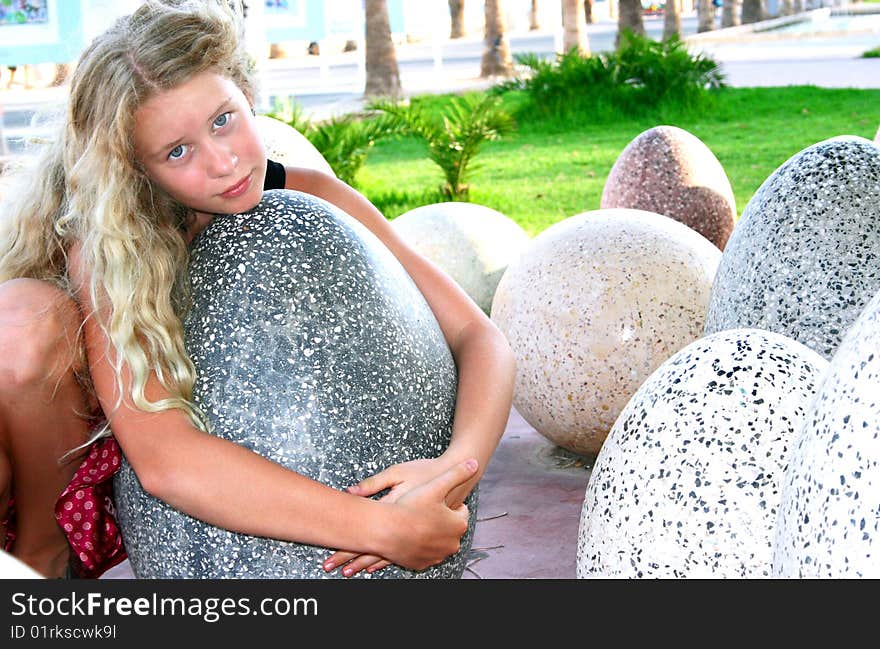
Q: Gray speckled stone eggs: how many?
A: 2